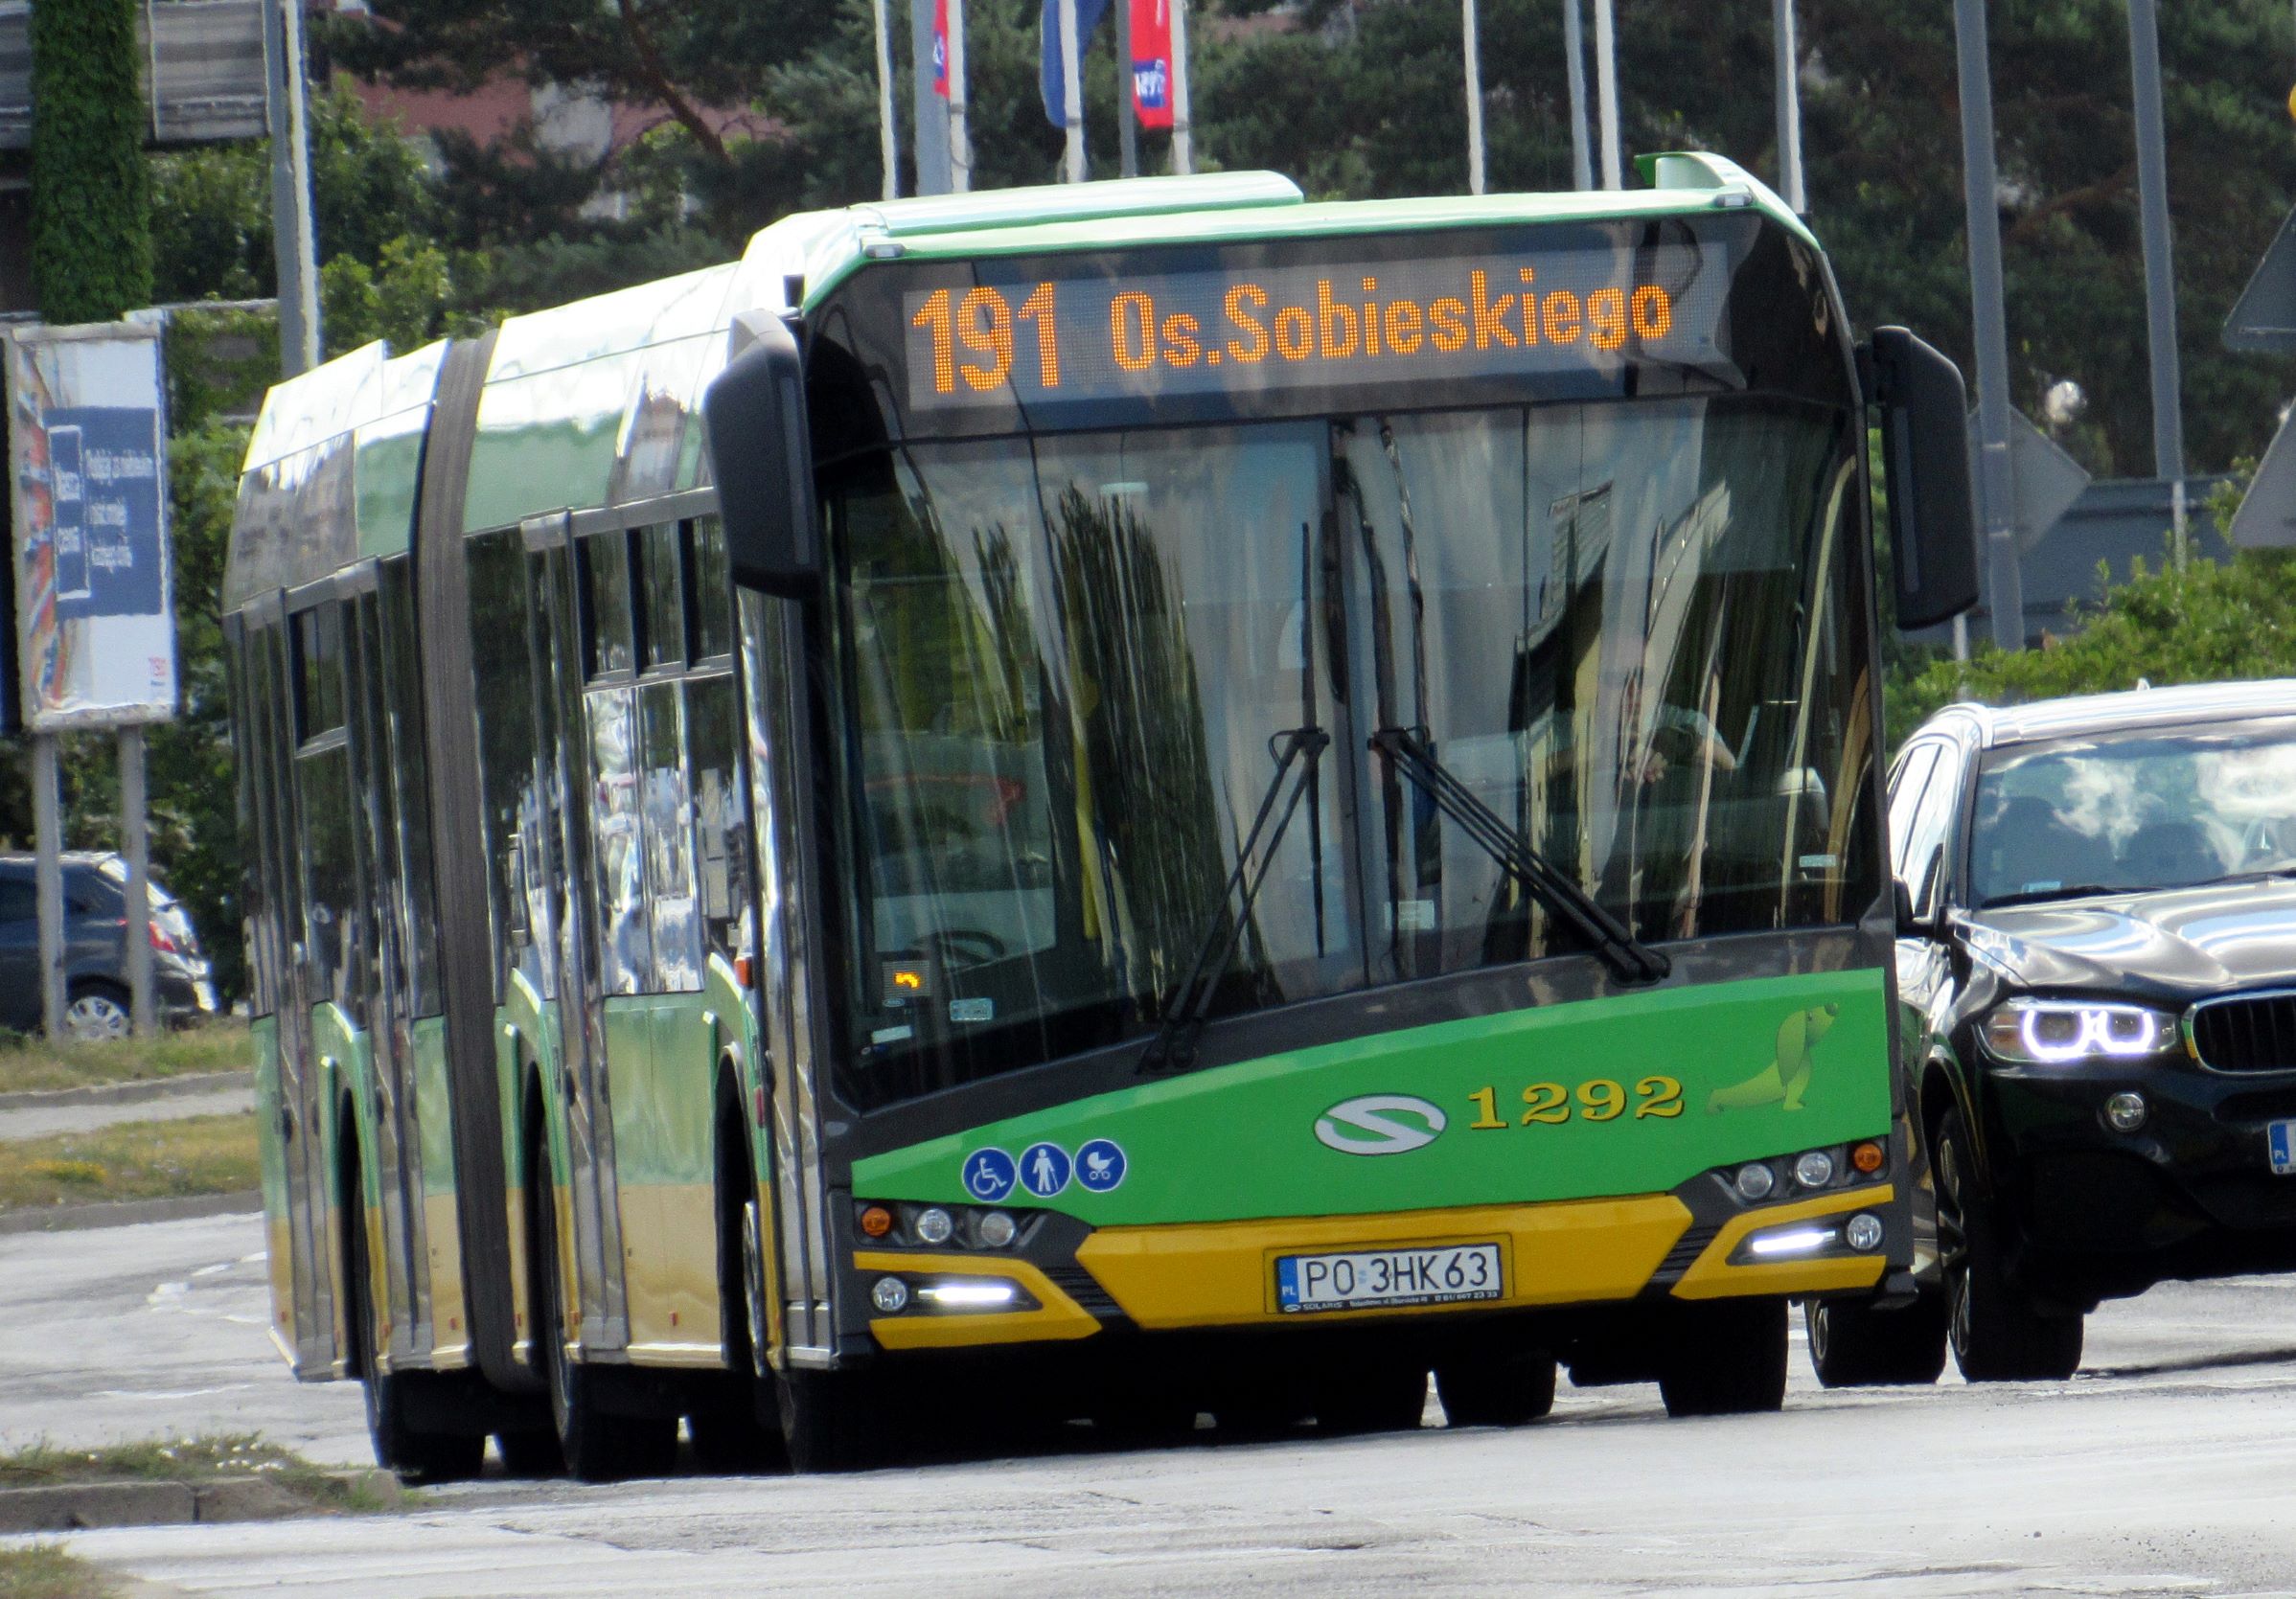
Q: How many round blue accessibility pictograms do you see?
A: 3